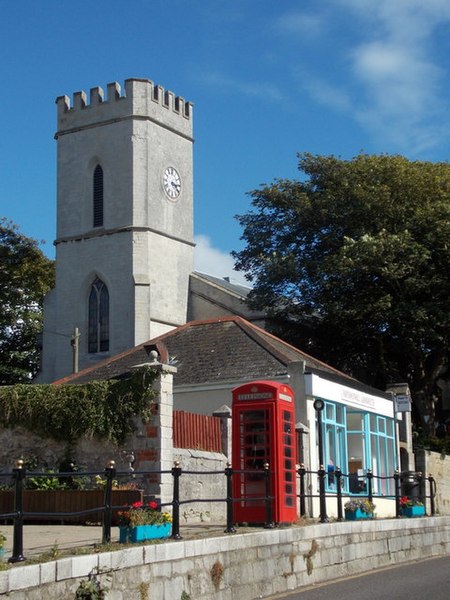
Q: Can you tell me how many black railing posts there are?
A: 12